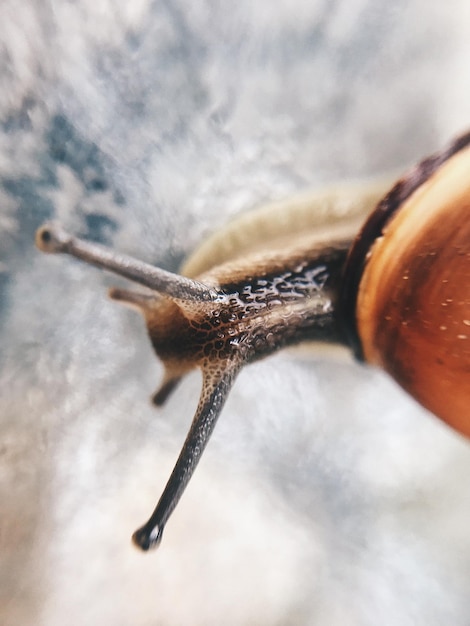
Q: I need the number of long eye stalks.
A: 2